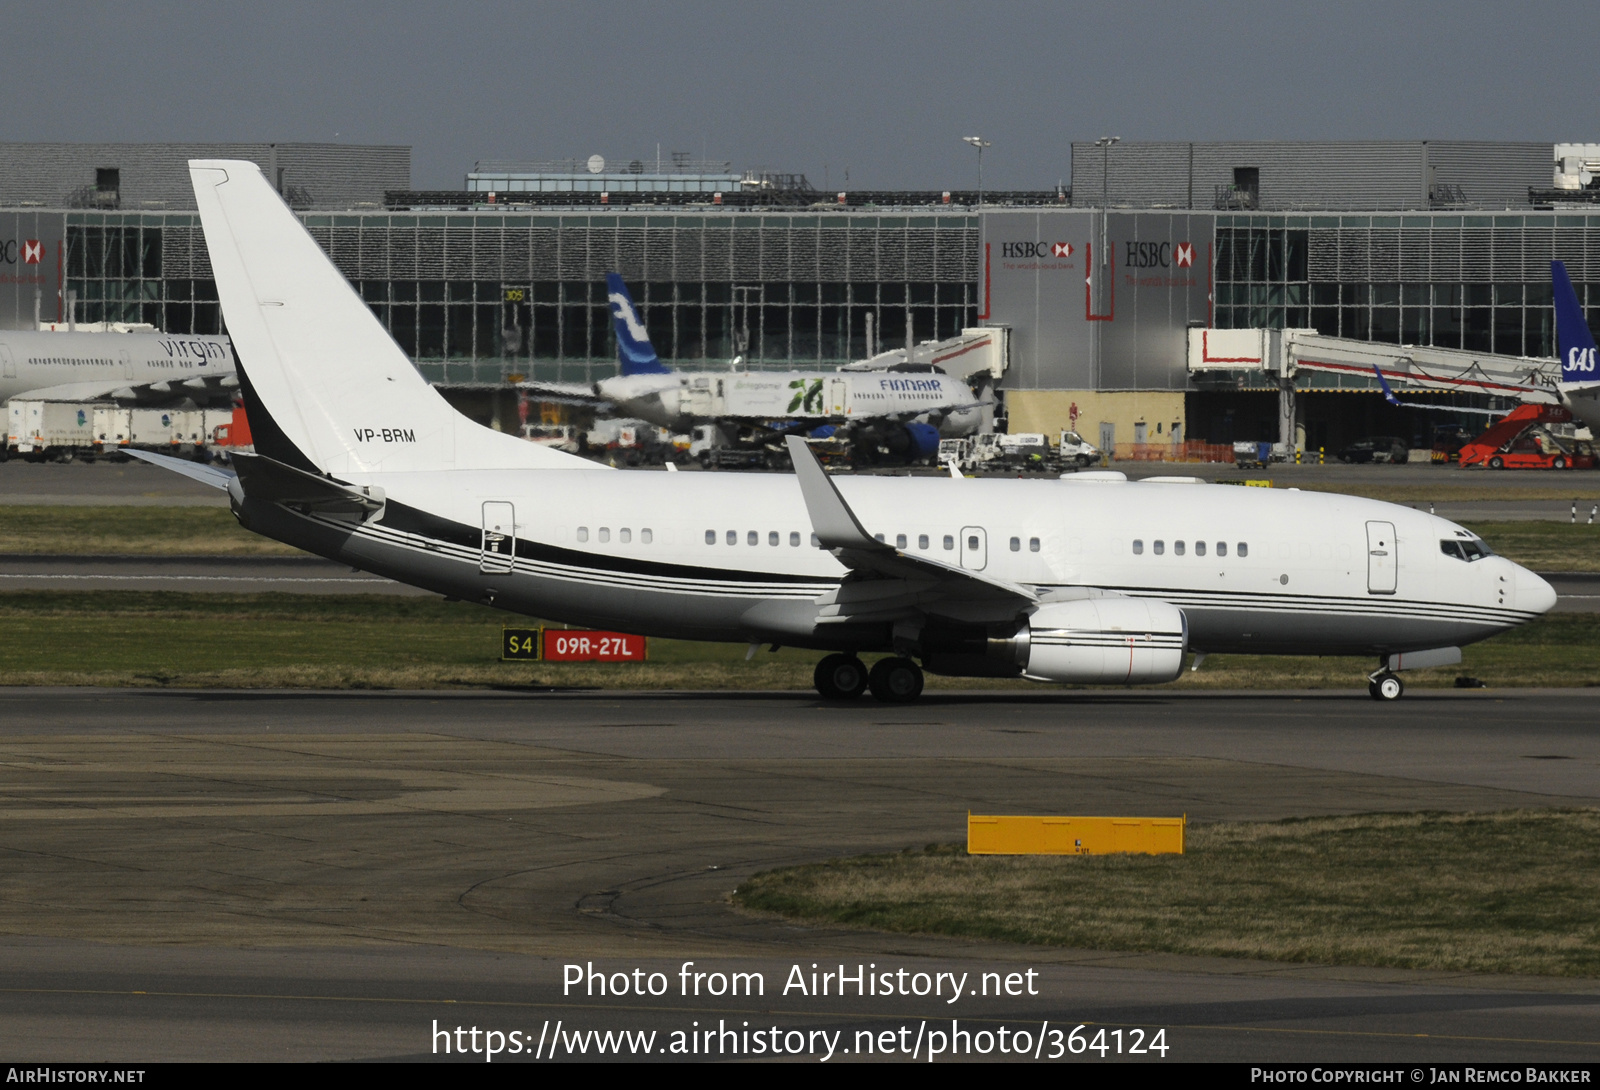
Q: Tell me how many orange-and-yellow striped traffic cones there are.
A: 0